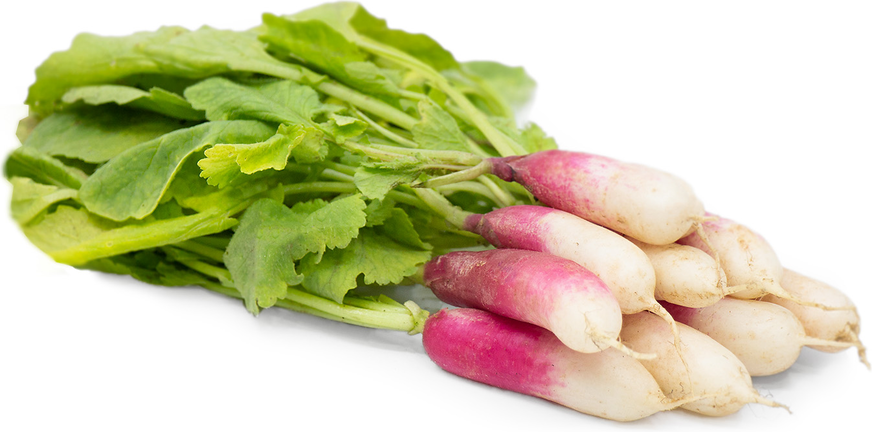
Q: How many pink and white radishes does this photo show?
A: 9